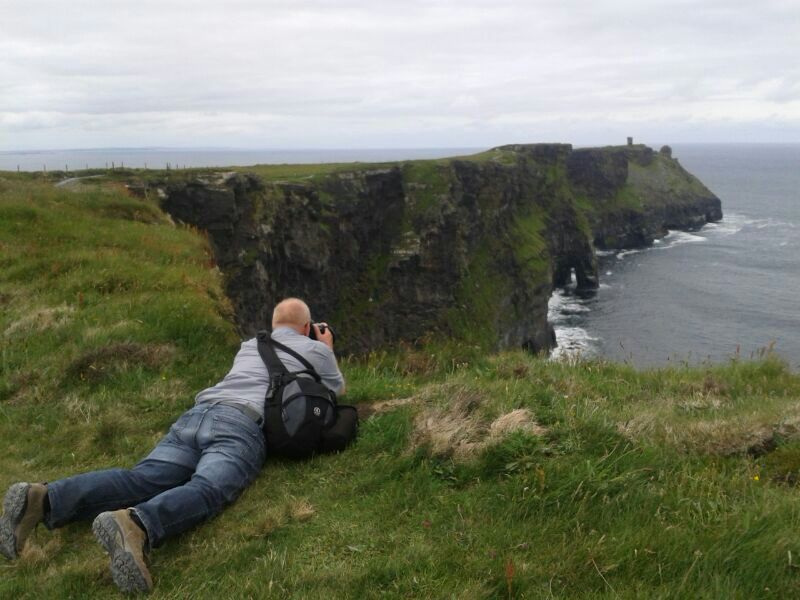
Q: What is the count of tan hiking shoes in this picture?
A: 2